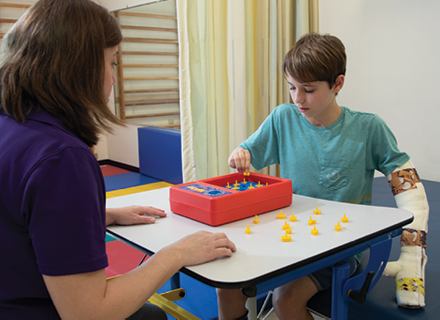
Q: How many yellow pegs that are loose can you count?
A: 12